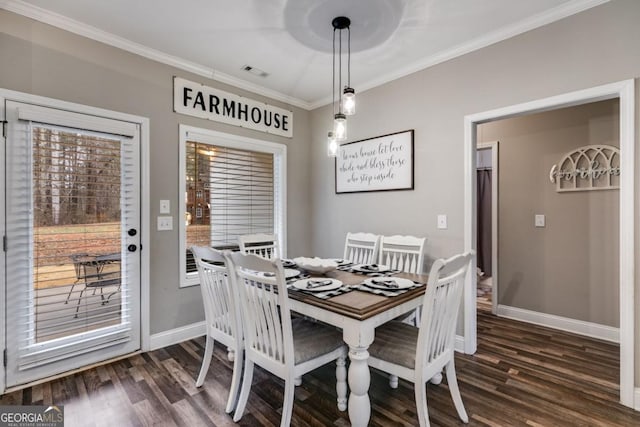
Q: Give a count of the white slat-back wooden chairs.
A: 6